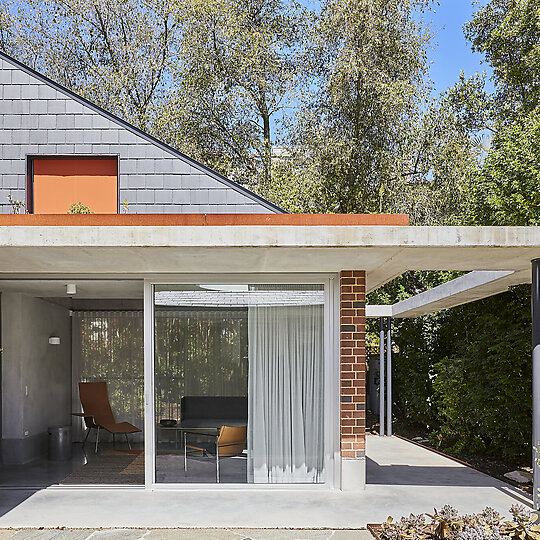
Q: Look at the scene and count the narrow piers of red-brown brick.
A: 1